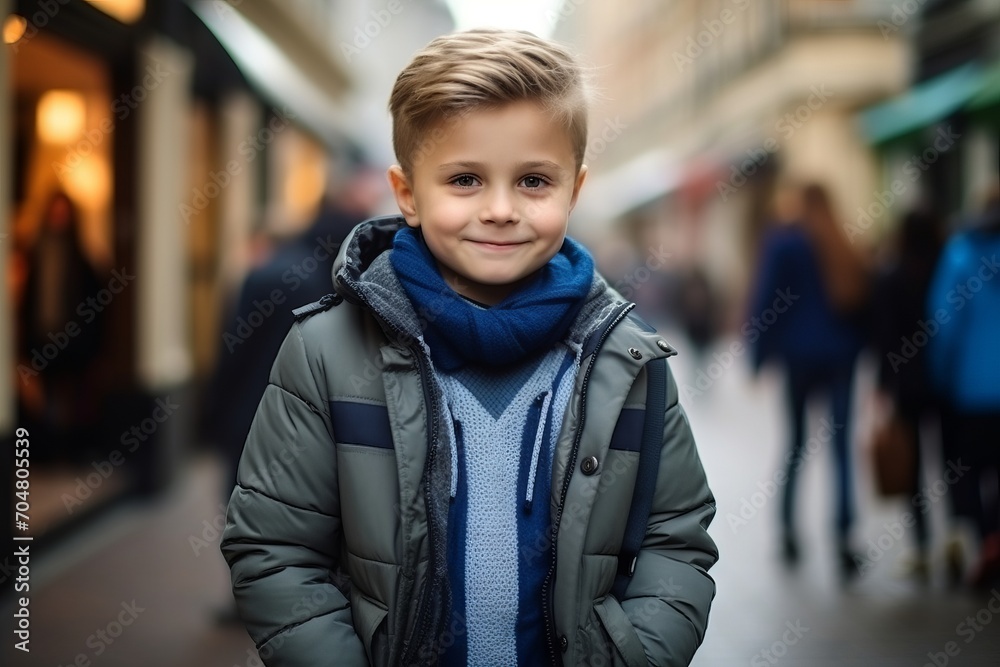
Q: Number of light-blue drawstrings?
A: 2